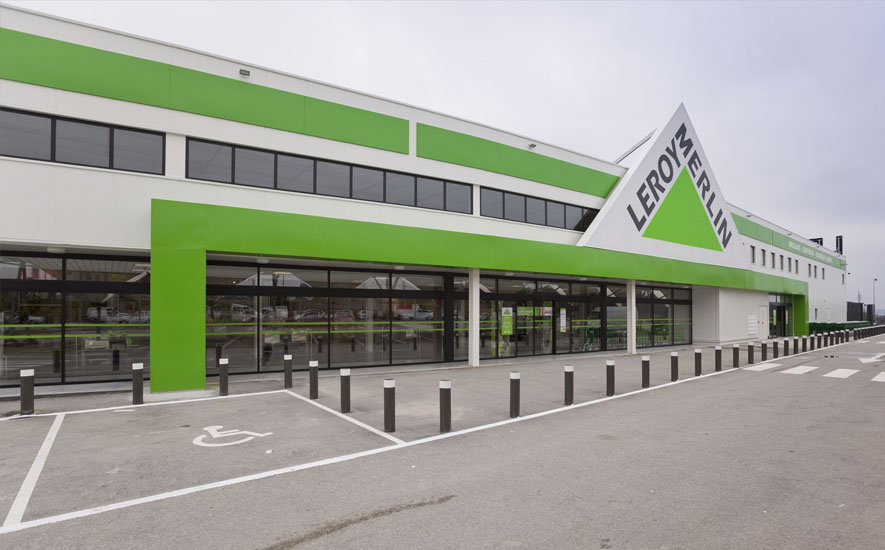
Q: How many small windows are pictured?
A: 10